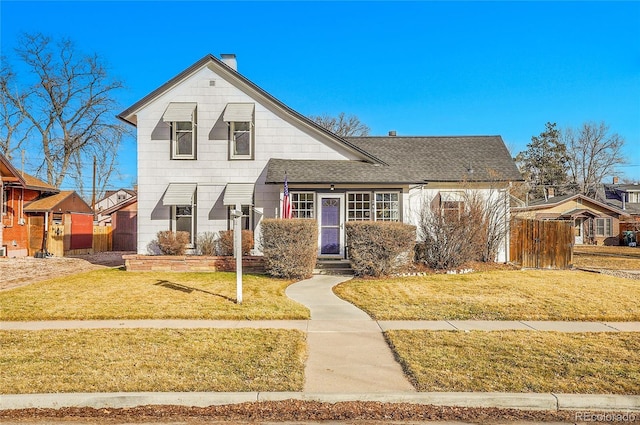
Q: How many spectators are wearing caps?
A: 0